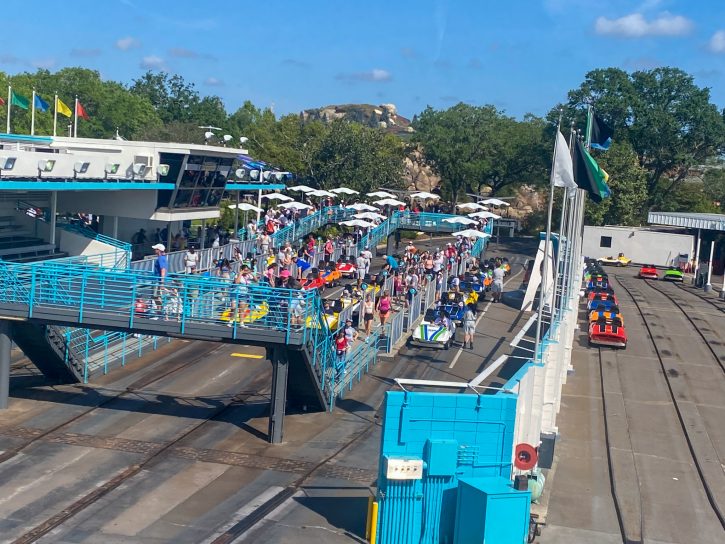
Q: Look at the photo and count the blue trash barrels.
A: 0